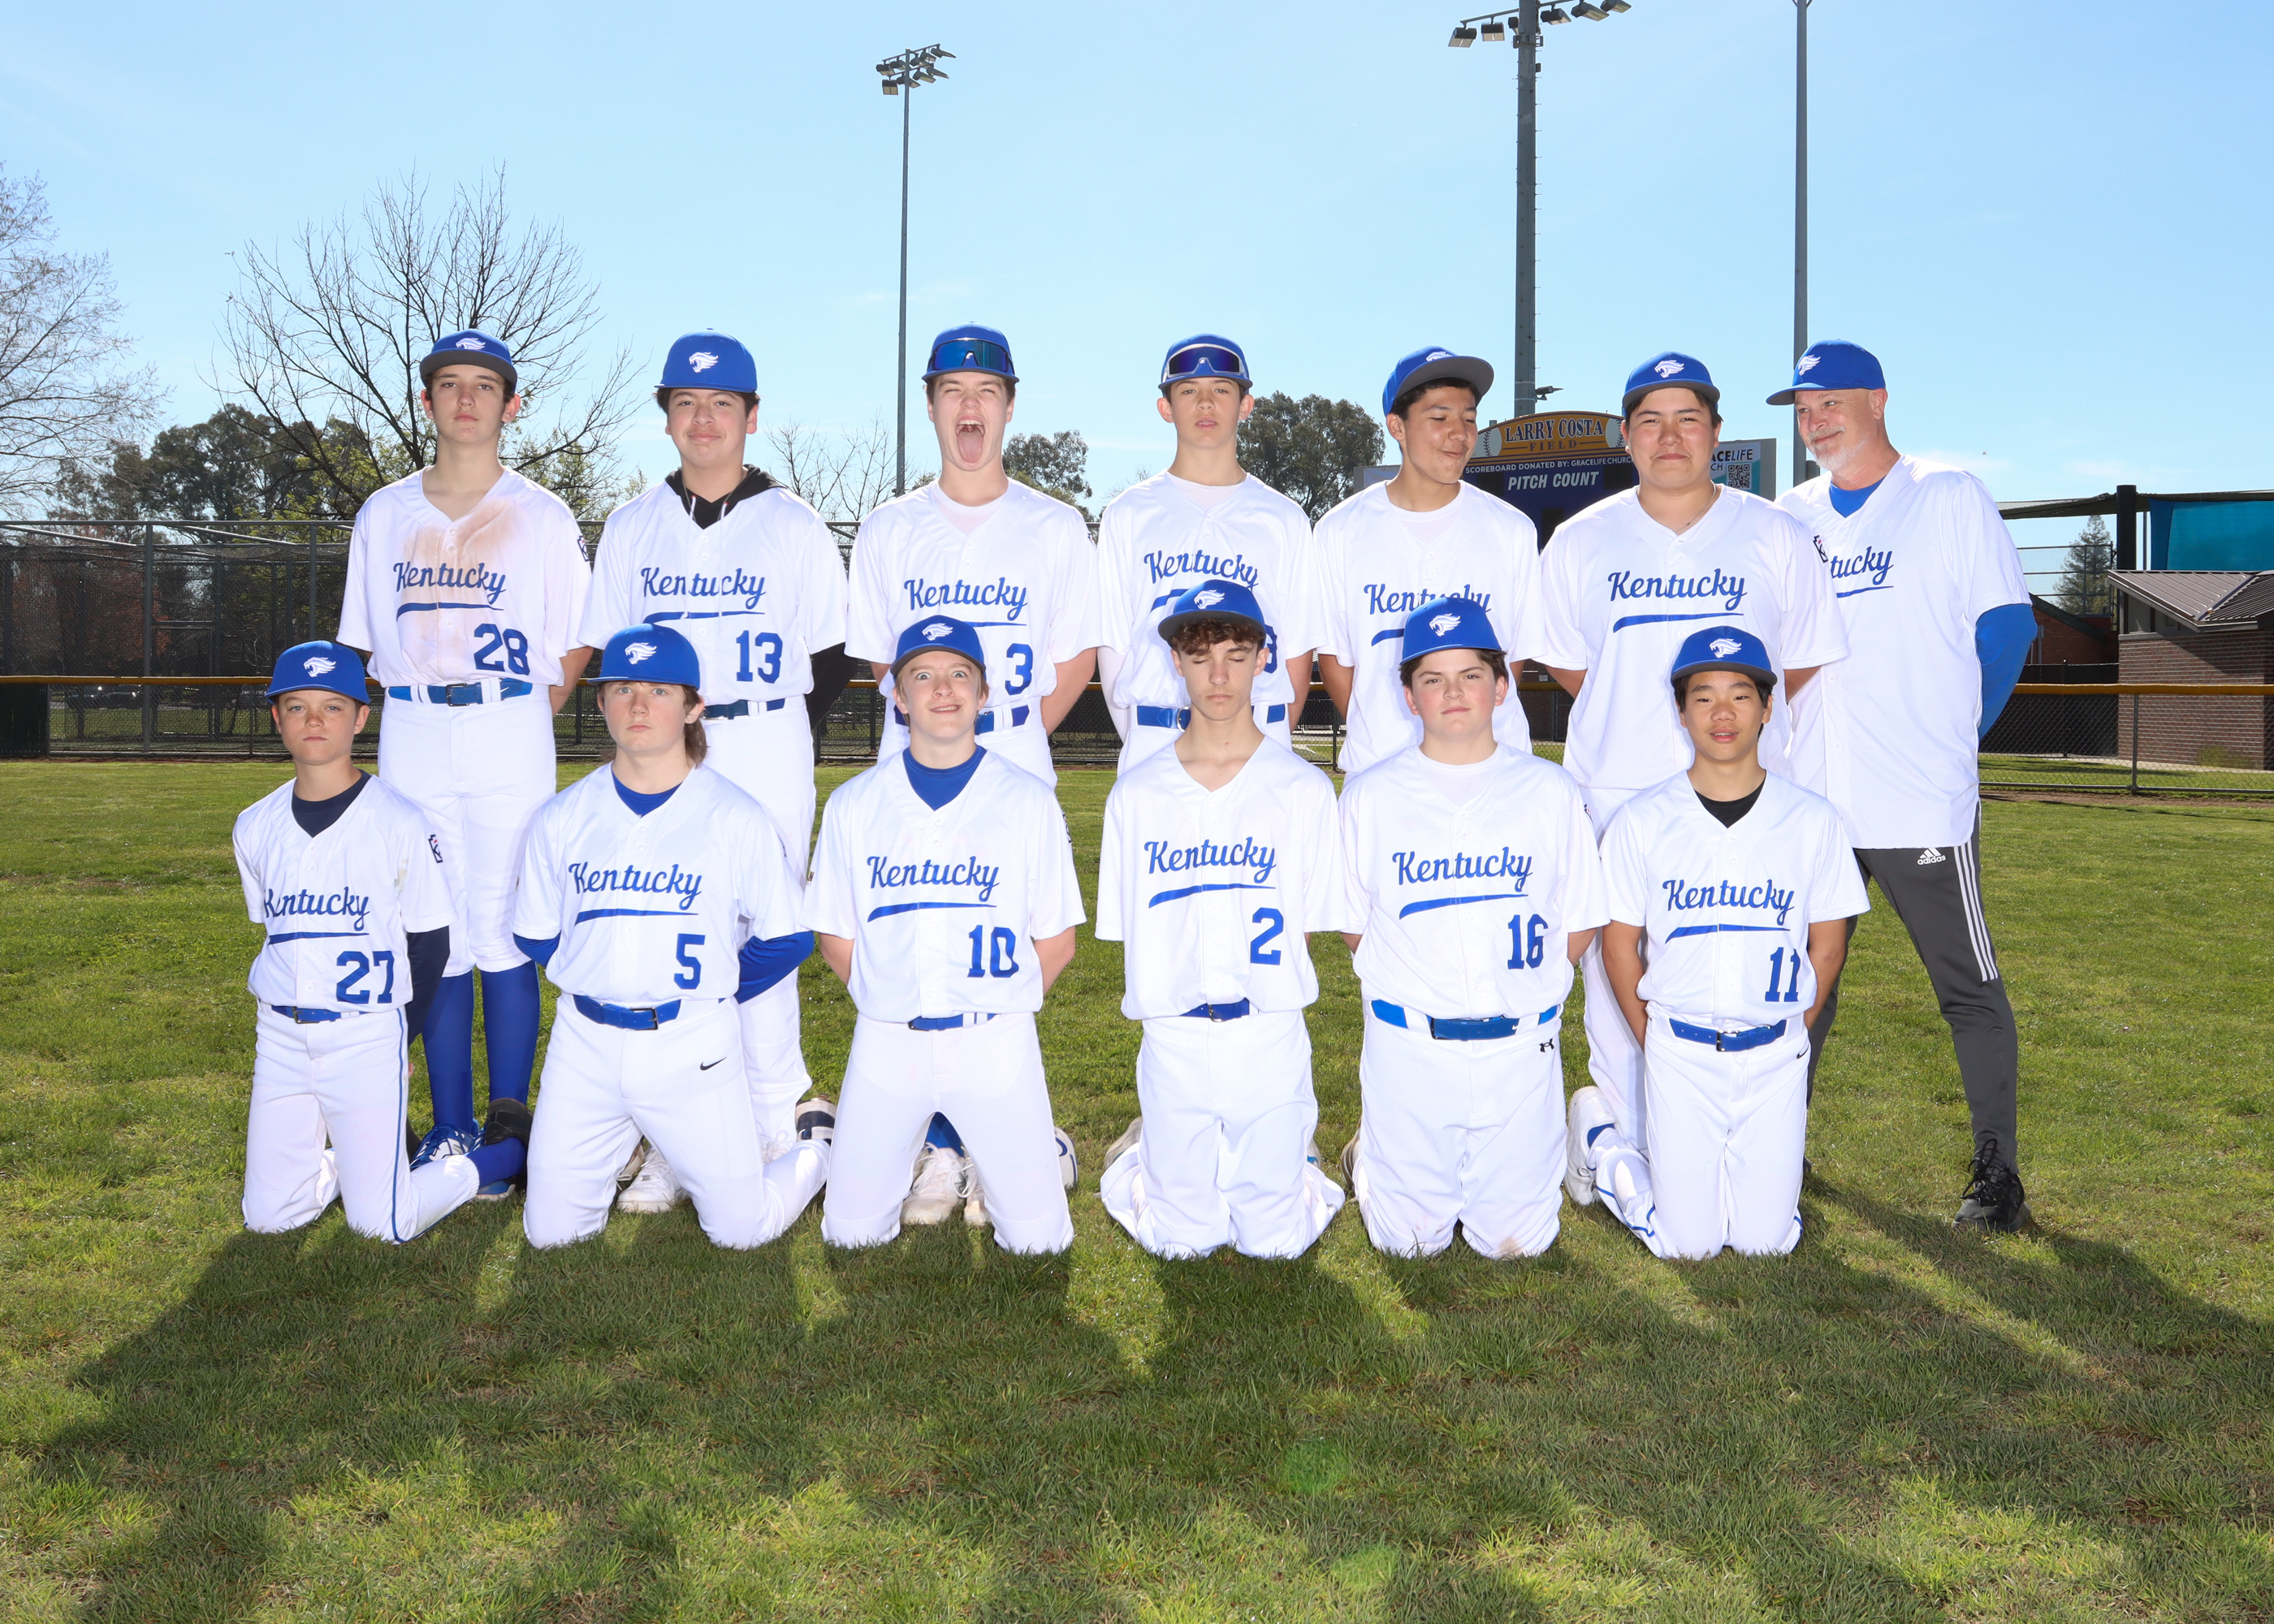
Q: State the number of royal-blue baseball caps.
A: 13